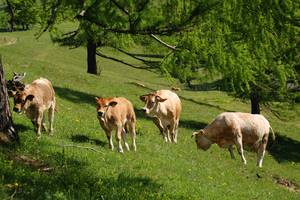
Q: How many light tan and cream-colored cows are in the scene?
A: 4